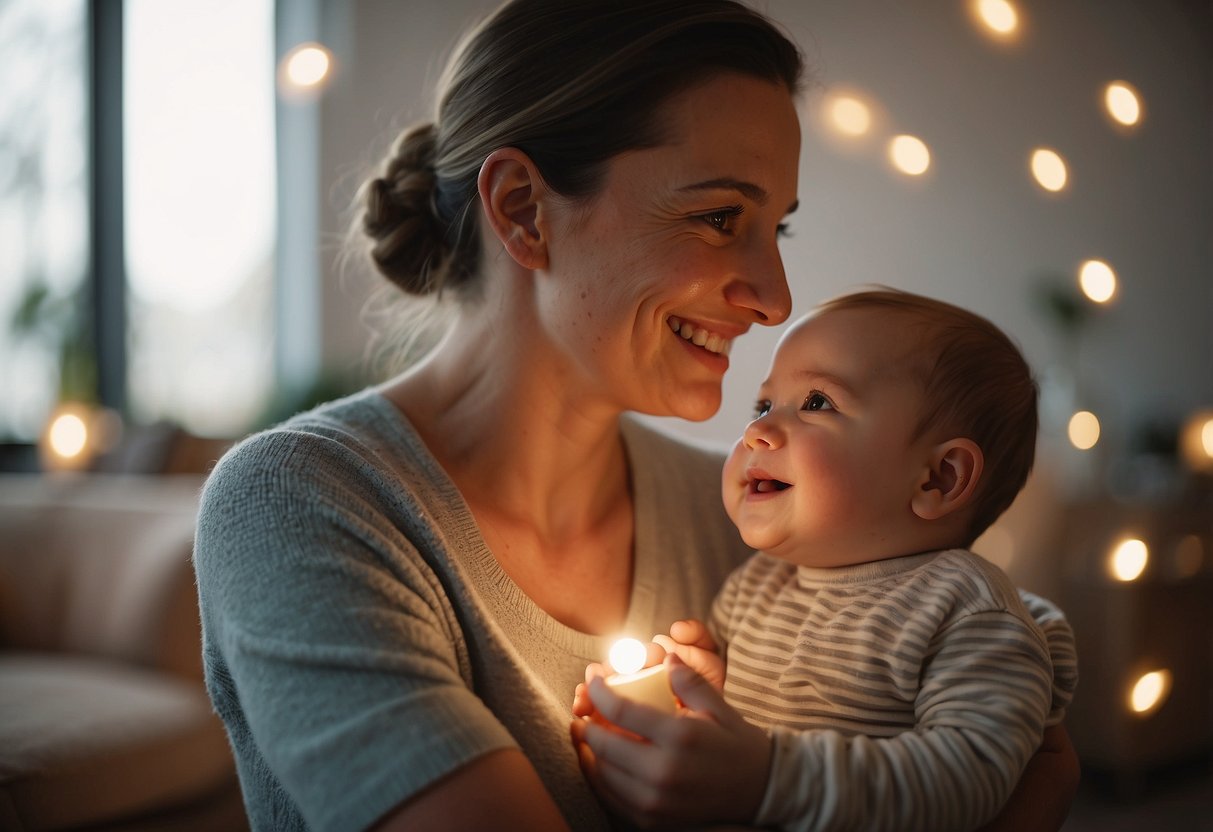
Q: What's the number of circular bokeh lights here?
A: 12